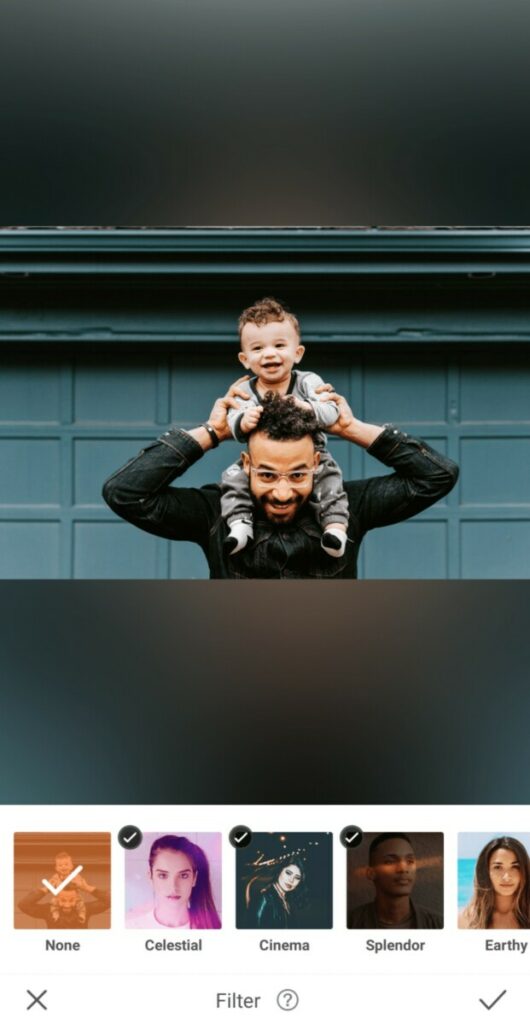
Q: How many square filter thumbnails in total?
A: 5